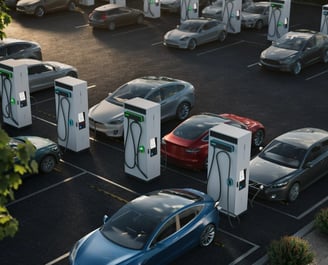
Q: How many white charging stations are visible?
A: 11